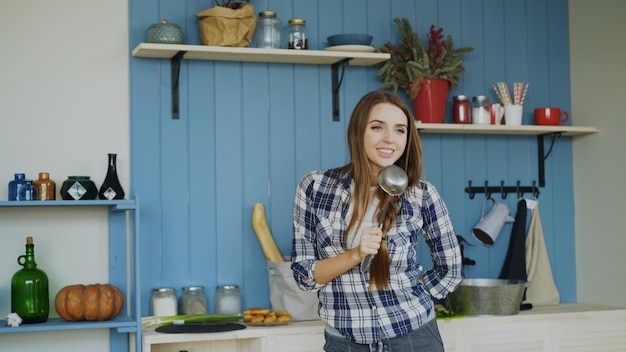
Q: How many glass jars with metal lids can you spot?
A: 7